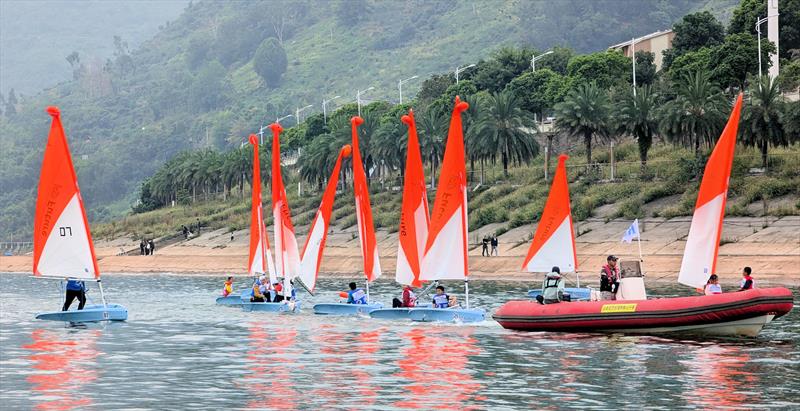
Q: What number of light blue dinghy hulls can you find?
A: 7